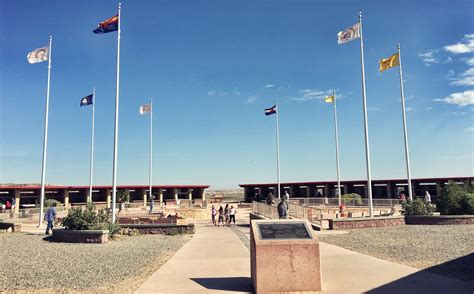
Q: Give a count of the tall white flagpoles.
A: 8